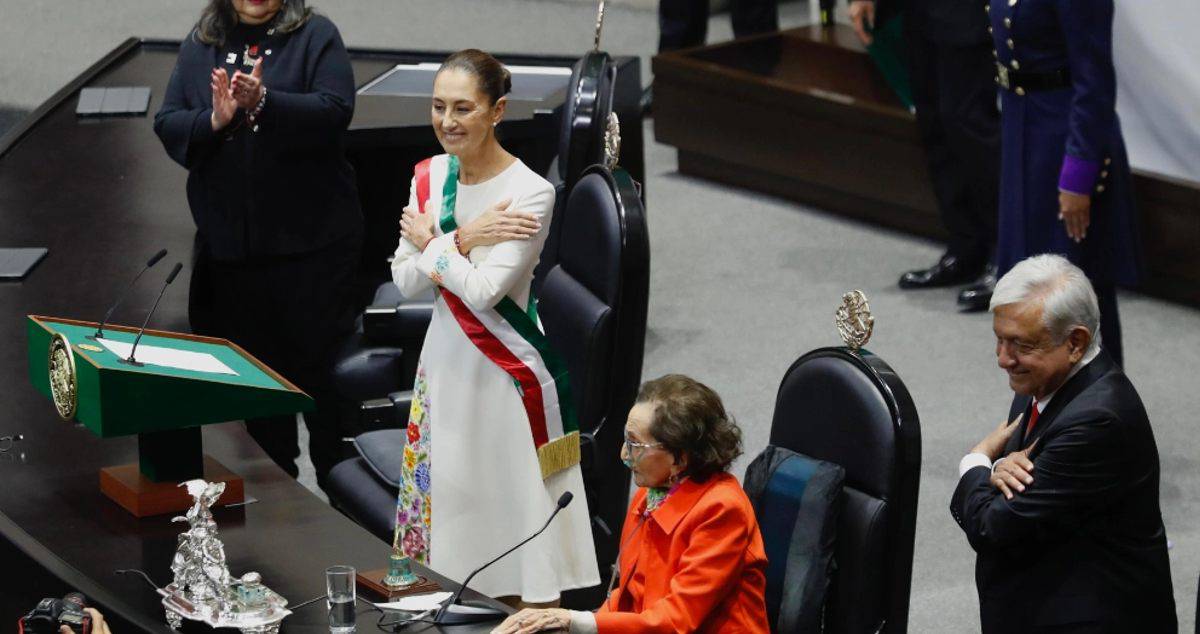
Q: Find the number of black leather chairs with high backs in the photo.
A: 3